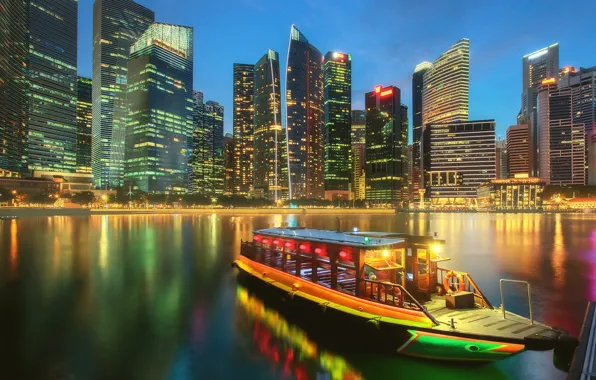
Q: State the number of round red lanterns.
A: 7